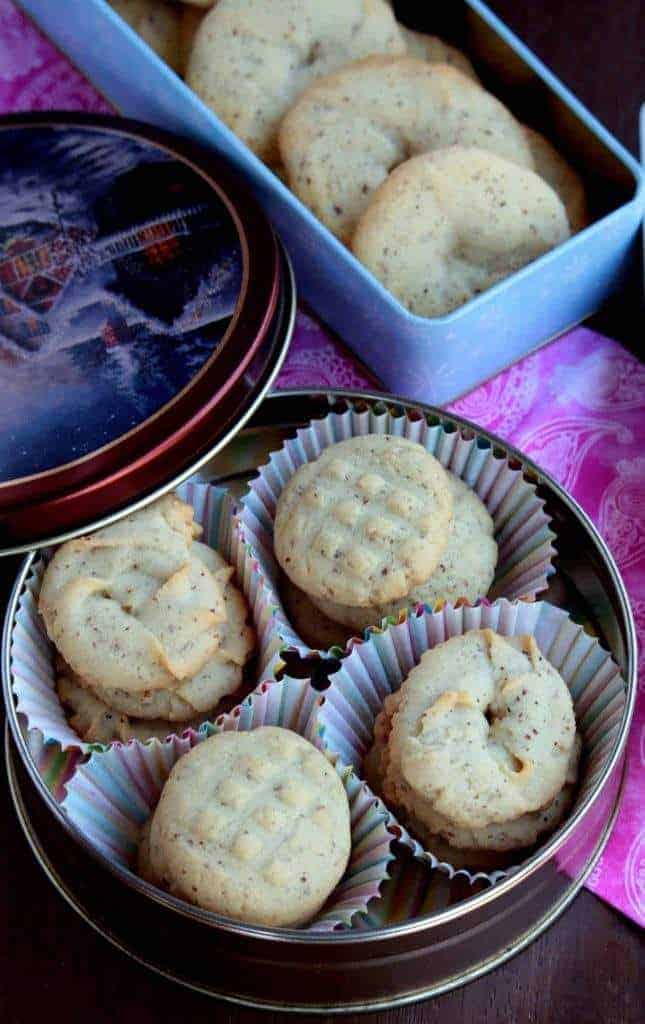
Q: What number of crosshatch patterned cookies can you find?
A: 2